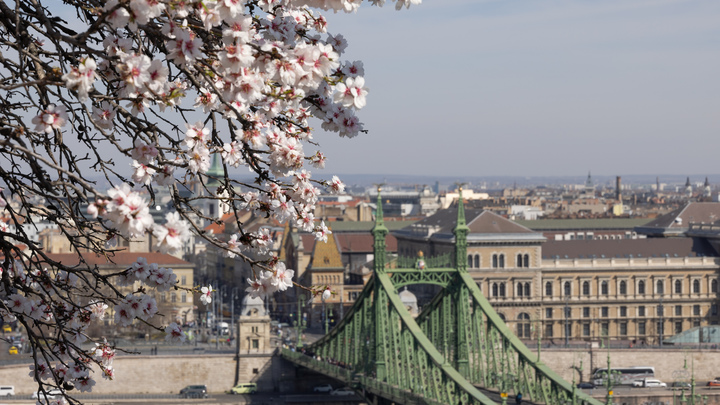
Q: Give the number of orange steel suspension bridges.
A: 0